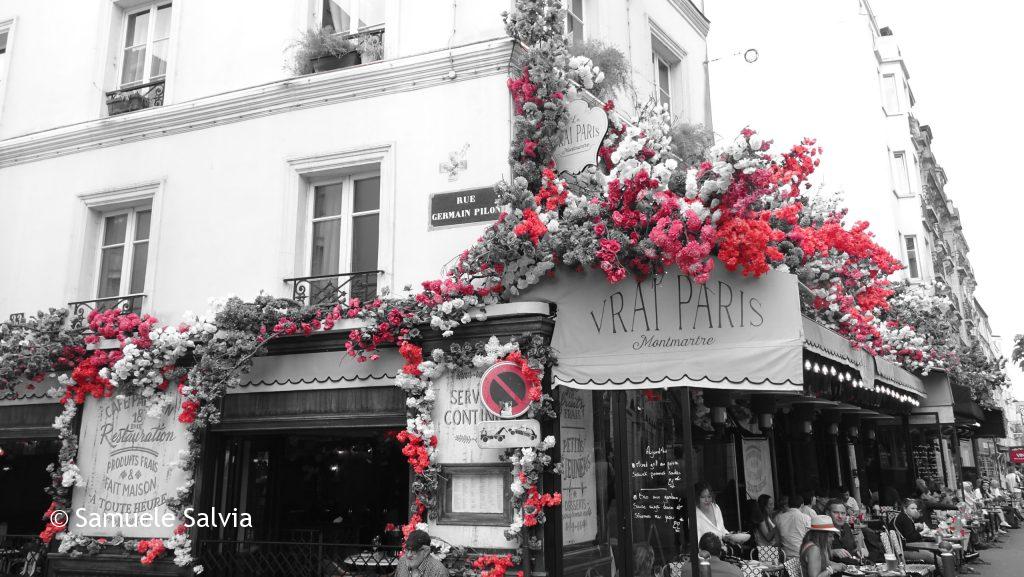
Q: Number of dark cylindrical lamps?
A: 6